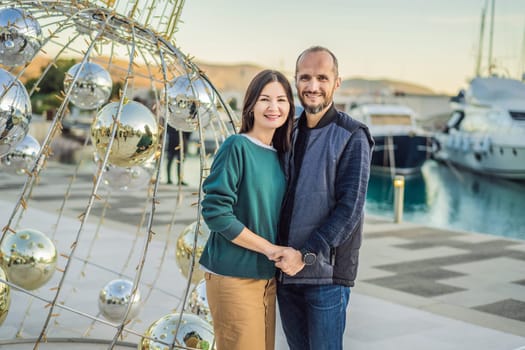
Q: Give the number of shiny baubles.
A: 13